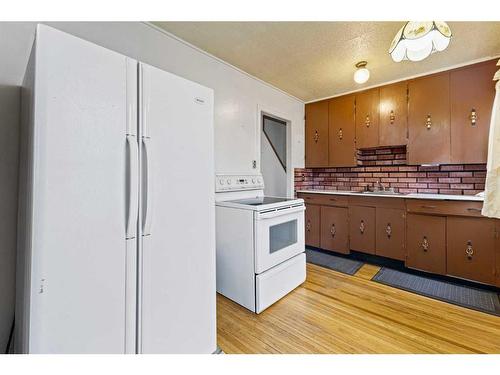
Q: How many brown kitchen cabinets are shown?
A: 12